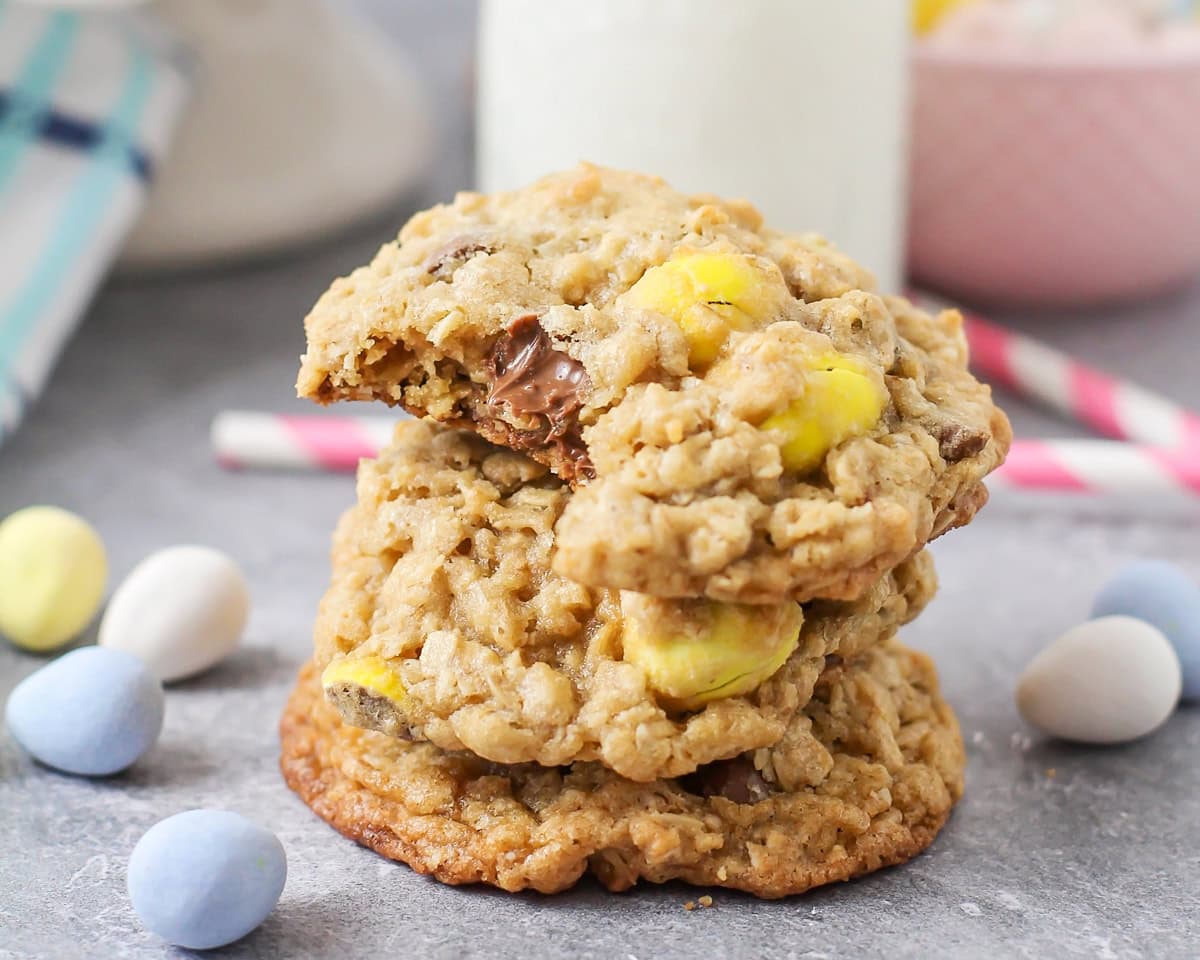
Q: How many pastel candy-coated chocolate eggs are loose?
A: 6